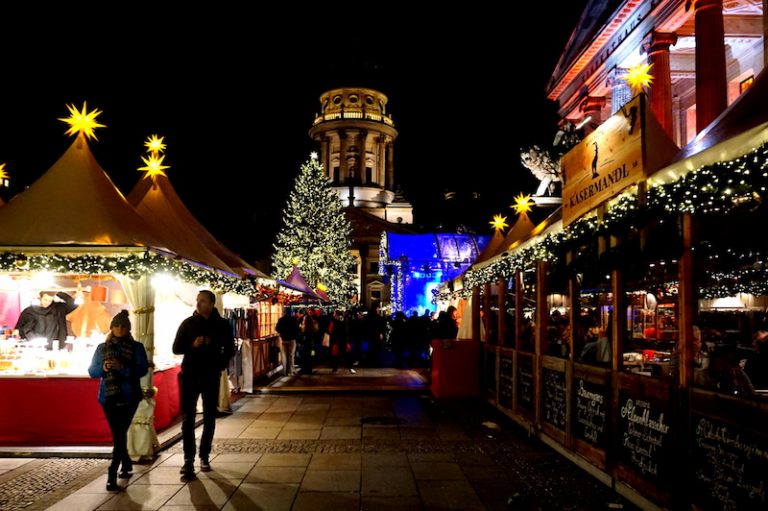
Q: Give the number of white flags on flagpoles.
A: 0